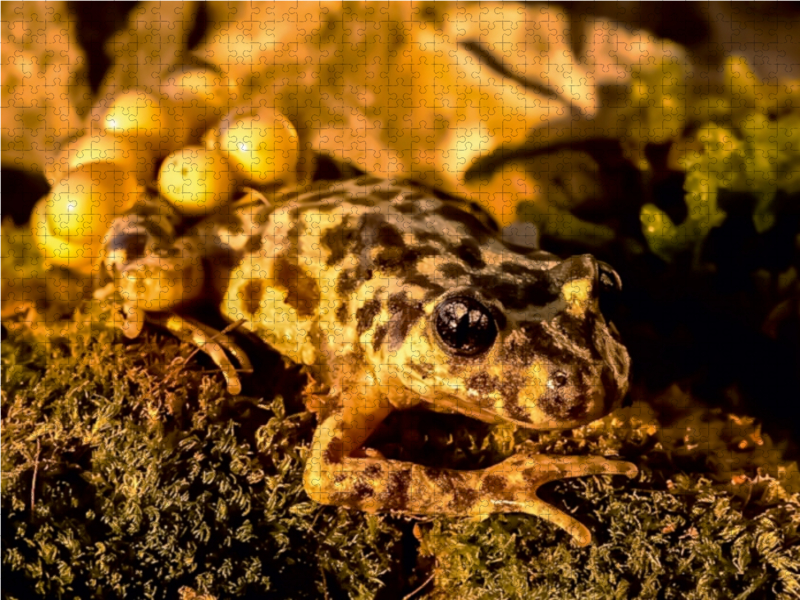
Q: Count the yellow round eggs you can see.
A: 7